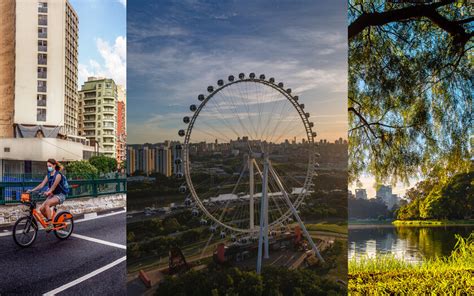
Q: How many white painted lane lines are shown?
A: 3